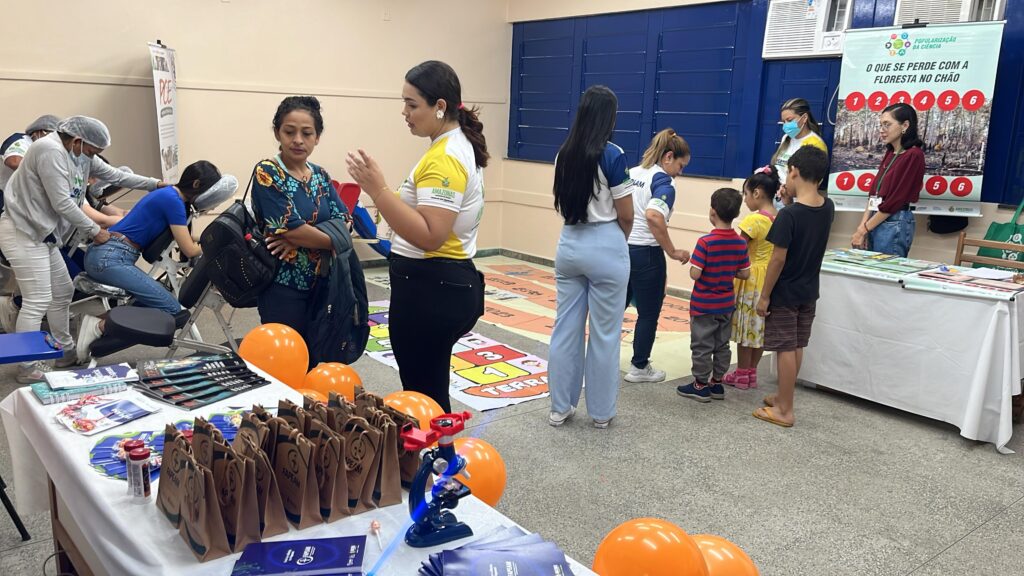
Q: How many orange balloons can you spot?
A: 7